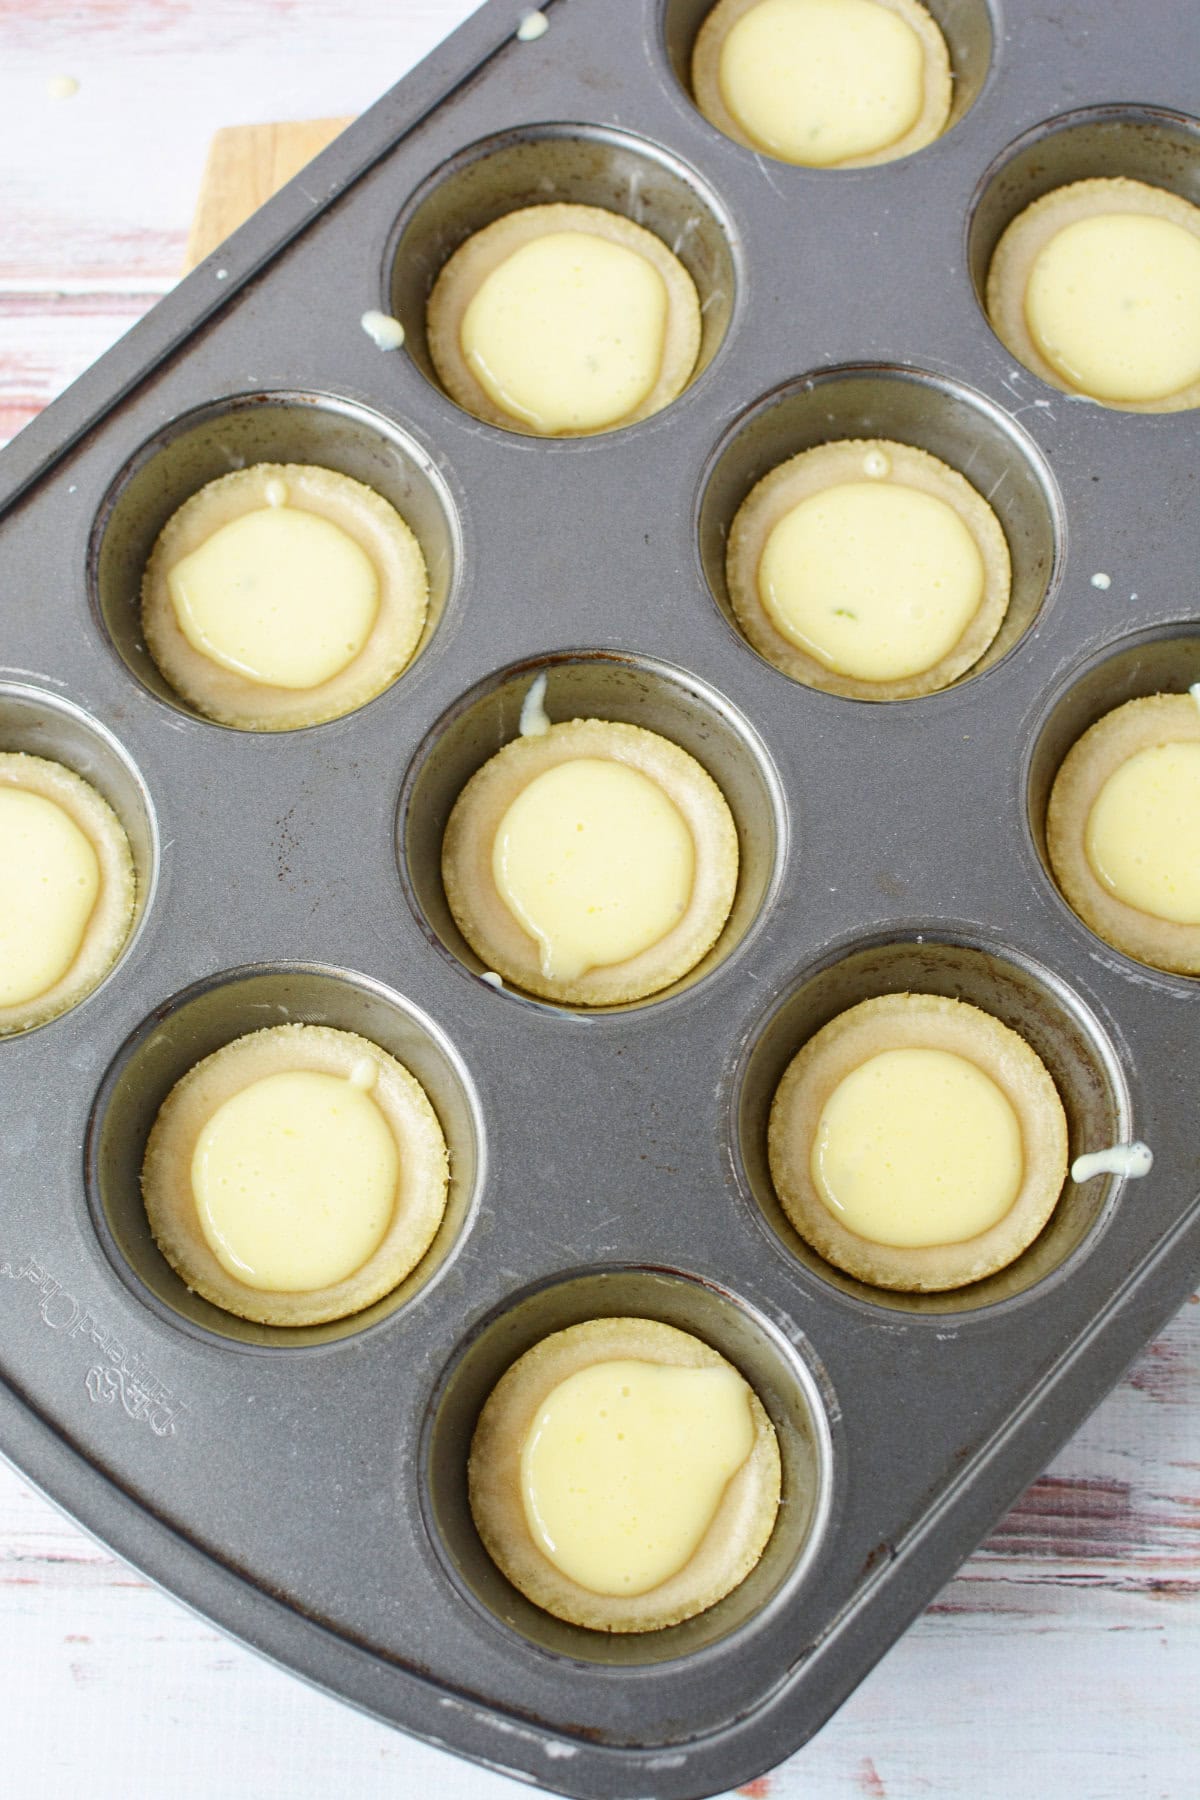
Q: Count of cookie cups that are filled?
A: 11